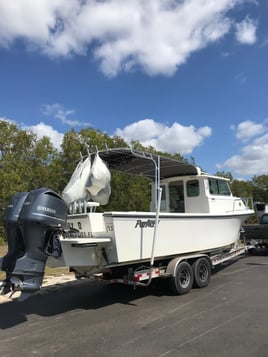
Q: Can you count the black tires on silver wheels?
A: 2